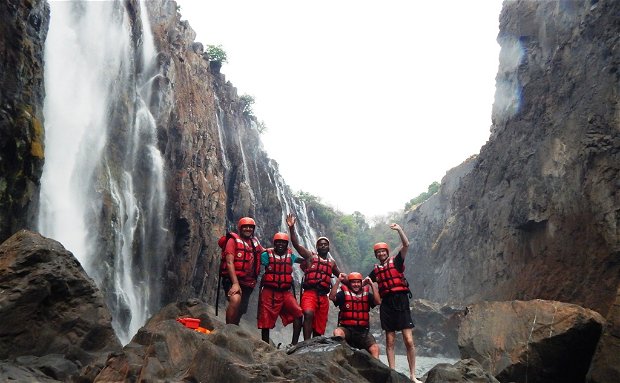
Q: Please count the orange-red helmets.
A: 4